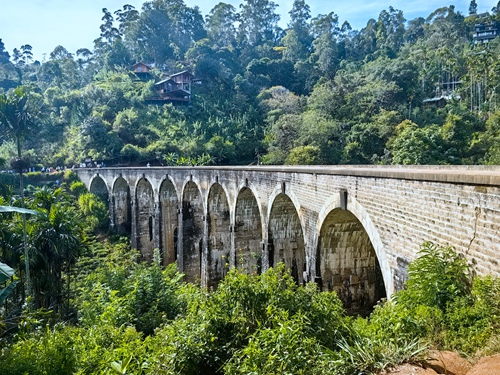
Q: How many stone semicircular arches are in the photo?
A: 9